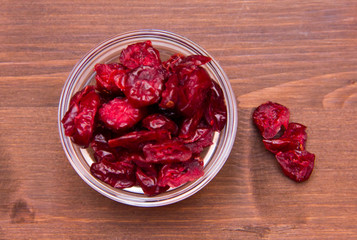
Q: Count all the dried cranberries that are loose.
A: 3